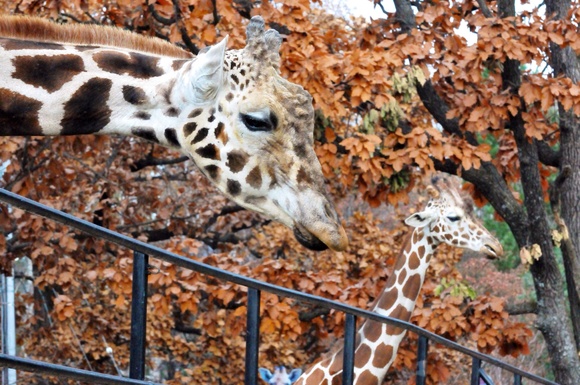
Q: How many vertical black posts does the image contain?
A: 6